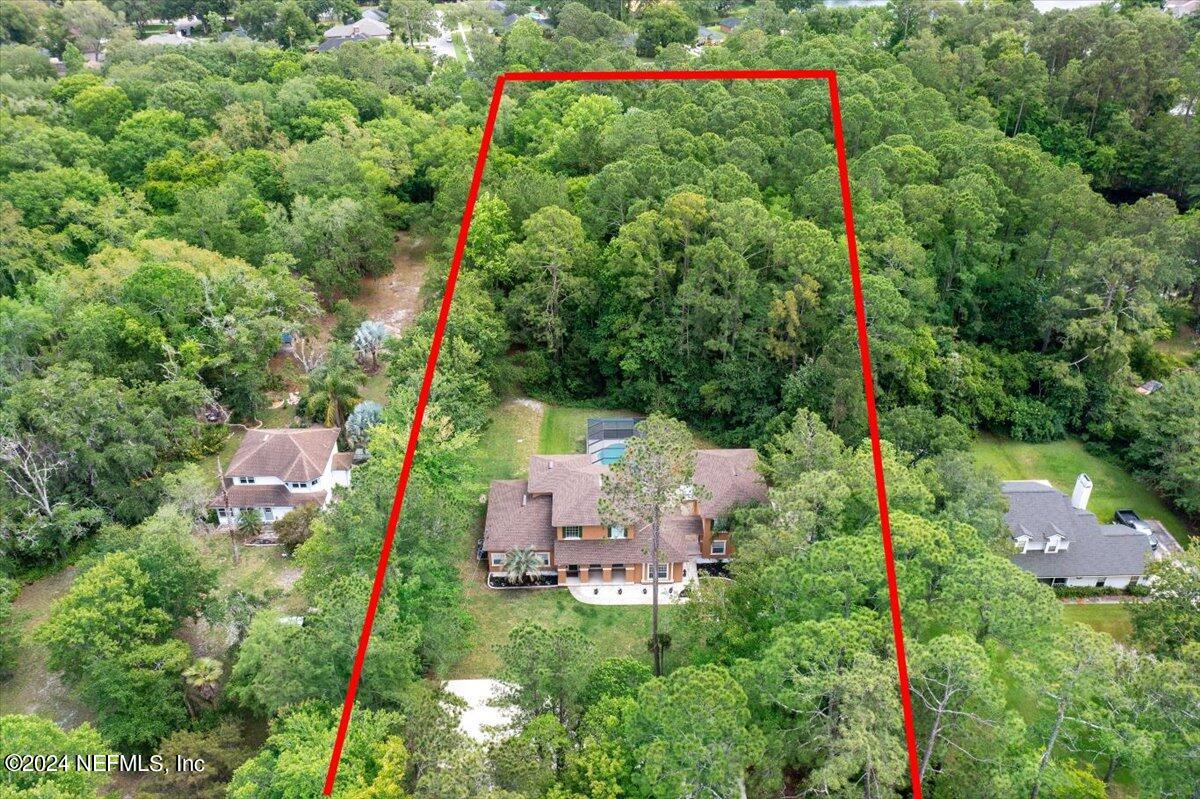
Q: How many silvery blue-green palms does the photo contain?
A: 2